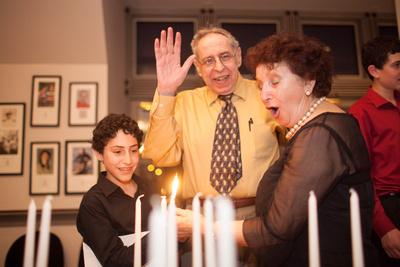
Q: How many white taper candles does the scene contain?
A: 11